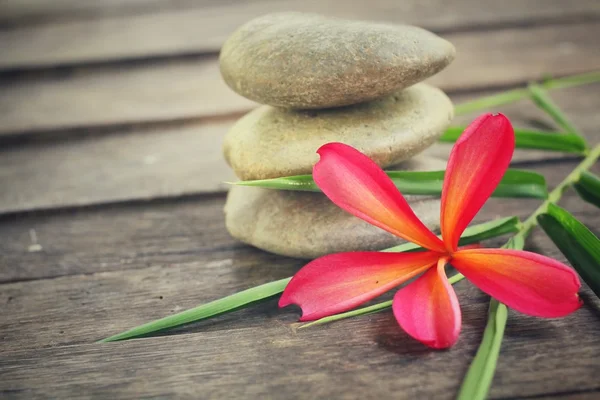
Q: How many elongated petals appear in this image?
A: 5